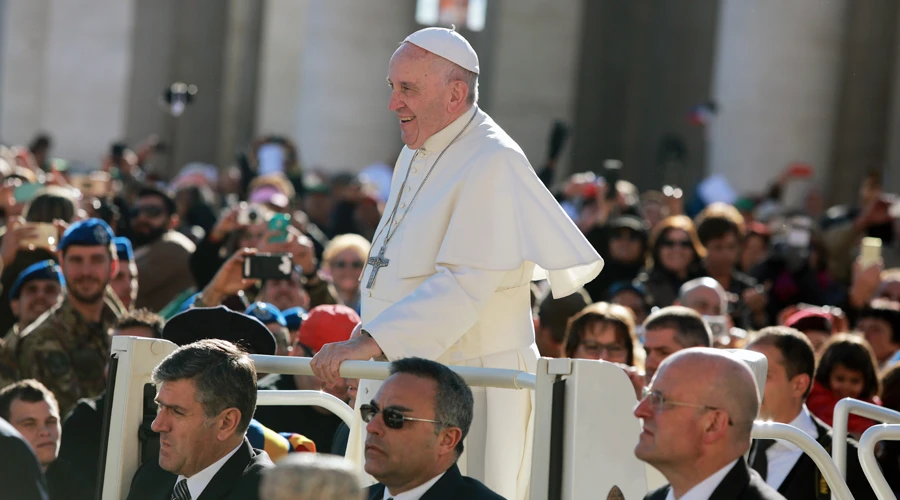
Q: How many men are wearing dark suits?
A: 4